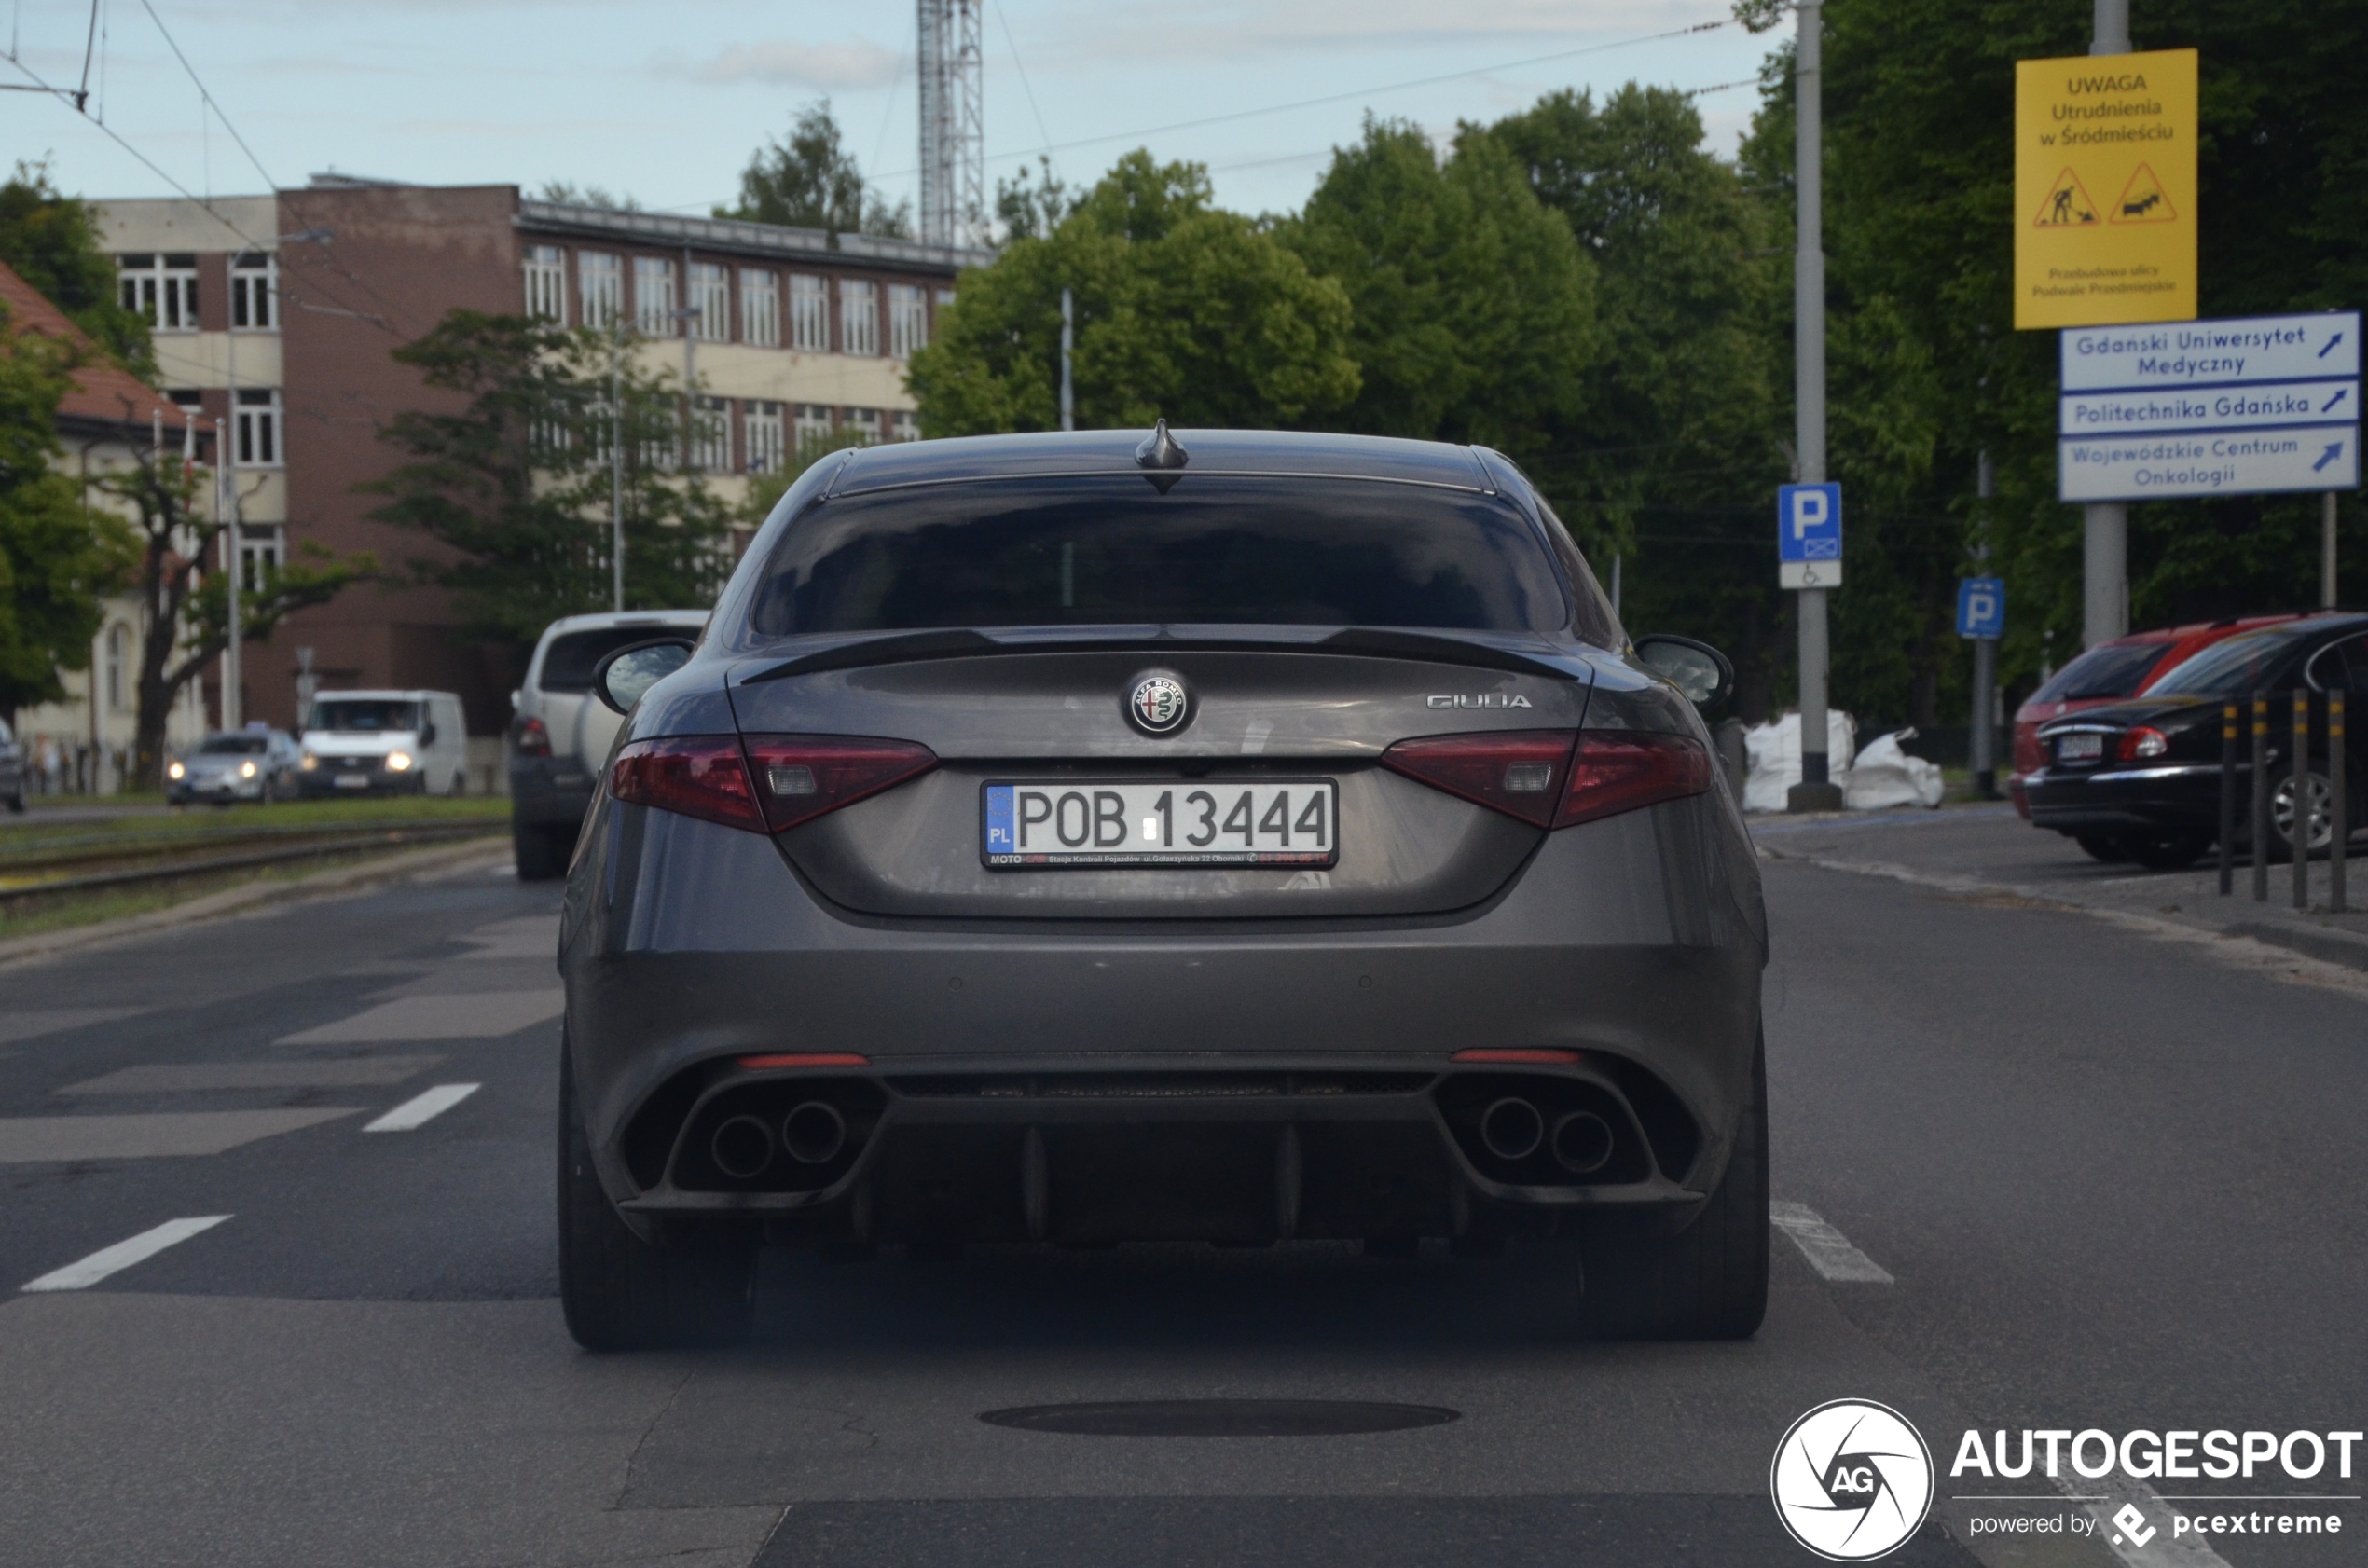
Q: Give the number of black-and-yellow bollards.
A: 4